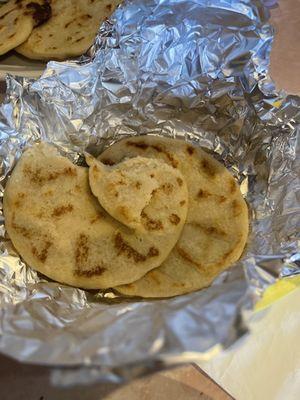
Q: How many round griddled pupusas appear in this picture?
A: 4